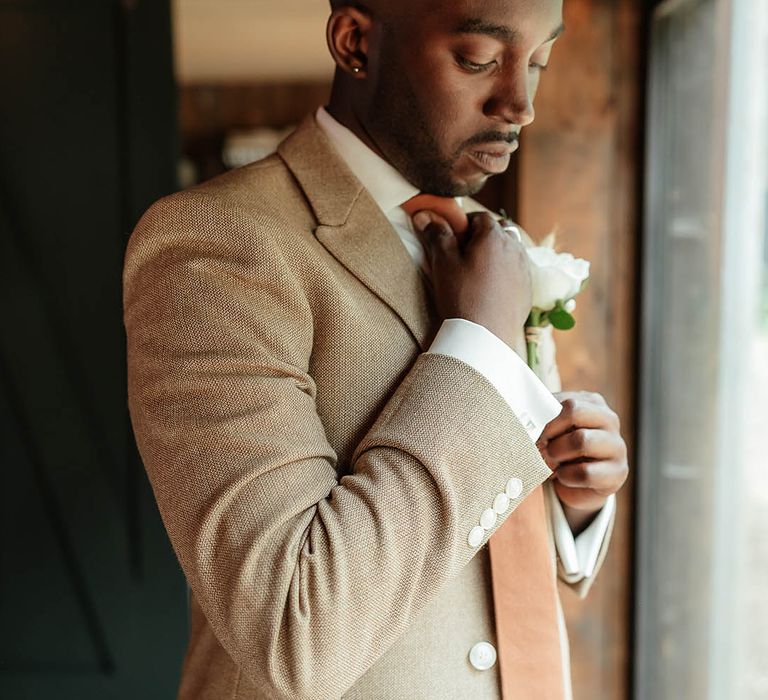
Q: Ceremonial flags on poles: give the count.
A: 0